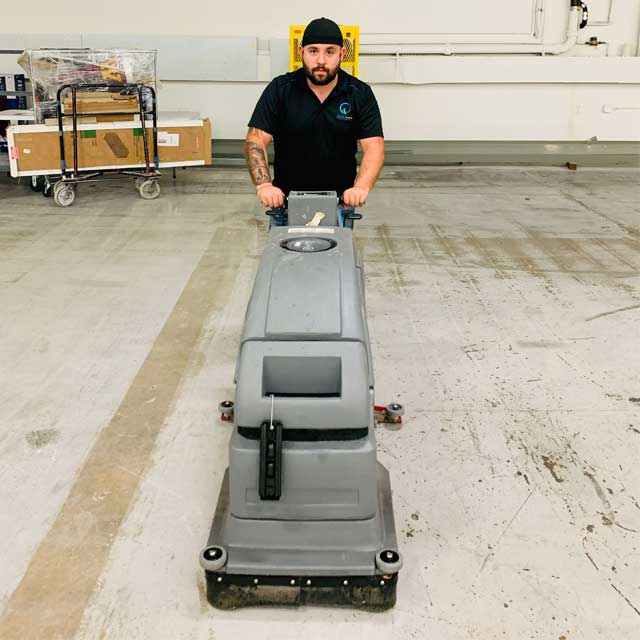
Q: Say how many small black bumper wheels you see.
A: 4